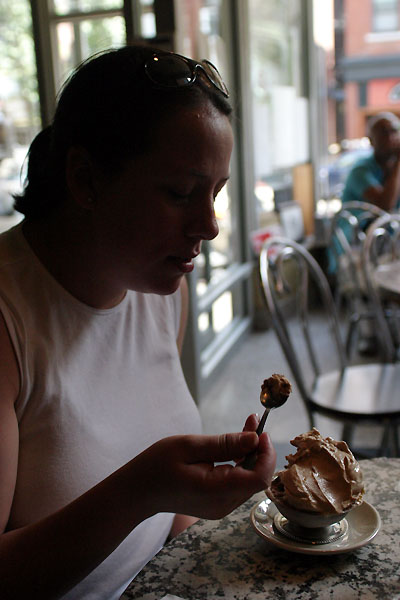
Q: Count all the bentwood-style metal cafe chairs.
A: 3